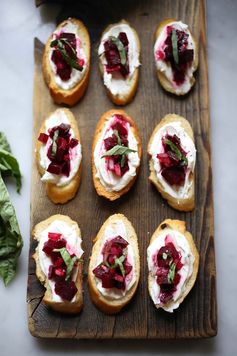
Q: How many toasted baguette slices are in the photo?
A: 9